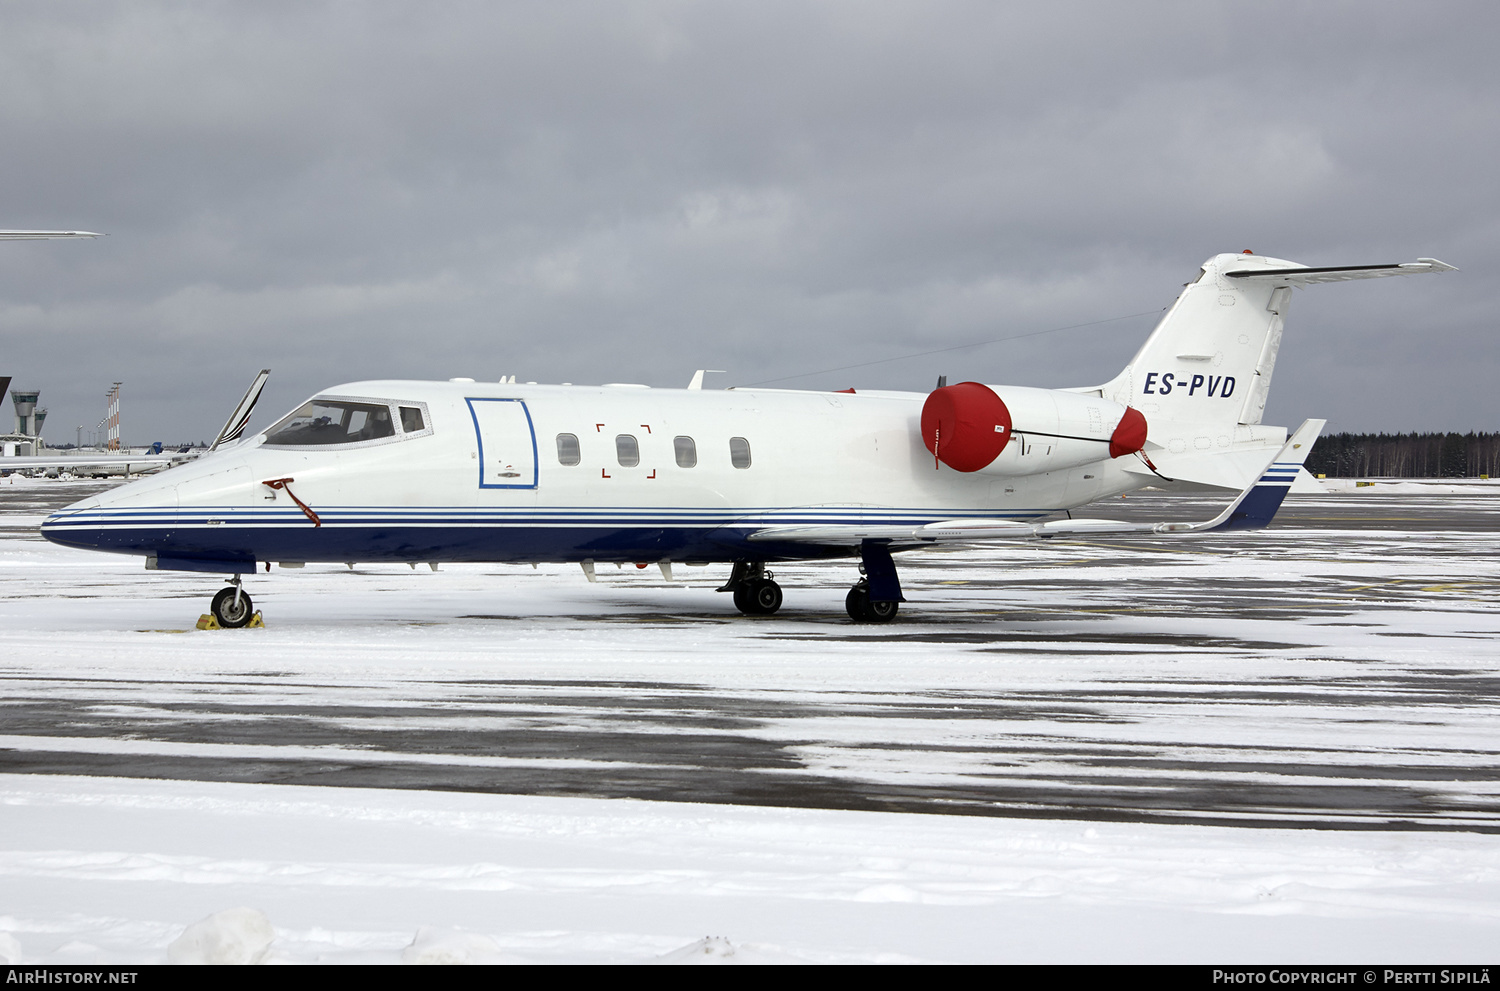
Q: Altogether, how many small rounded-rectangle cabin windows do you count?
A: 4